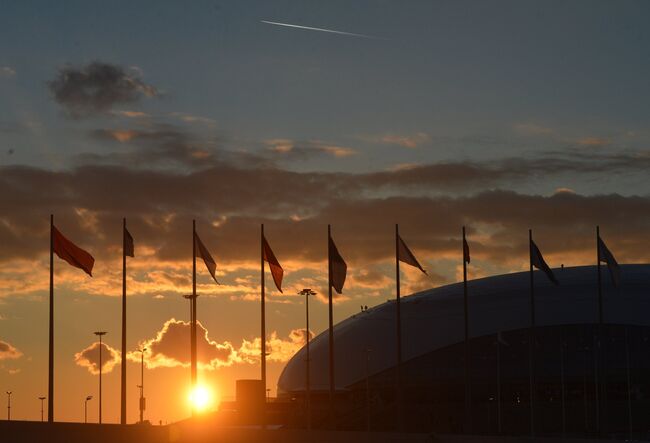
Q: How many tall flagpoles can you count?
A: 9